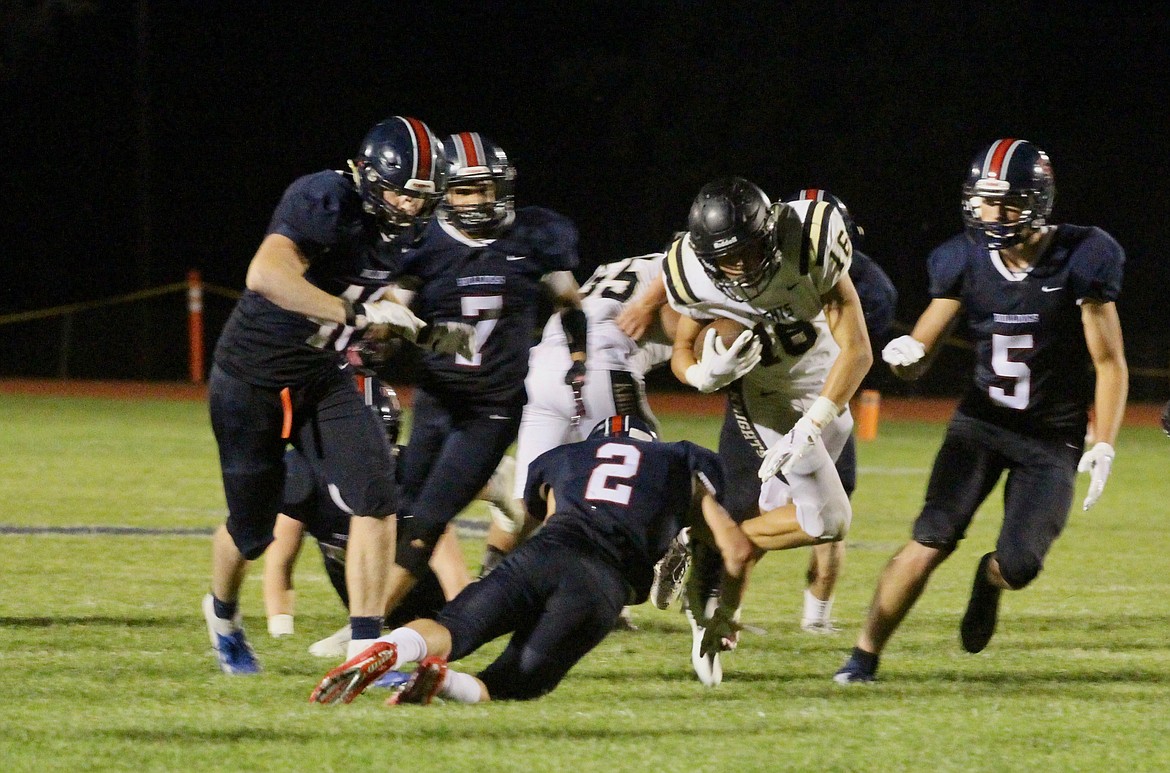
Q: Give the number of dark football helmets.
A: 7